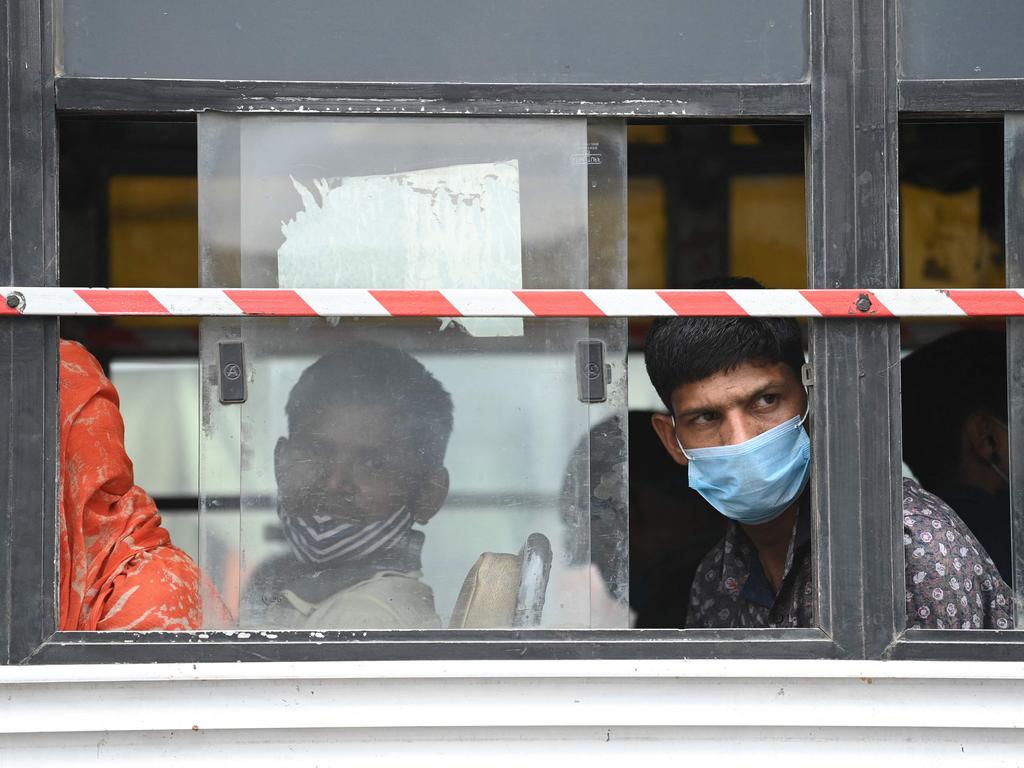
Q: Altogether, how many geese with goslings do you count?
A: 0